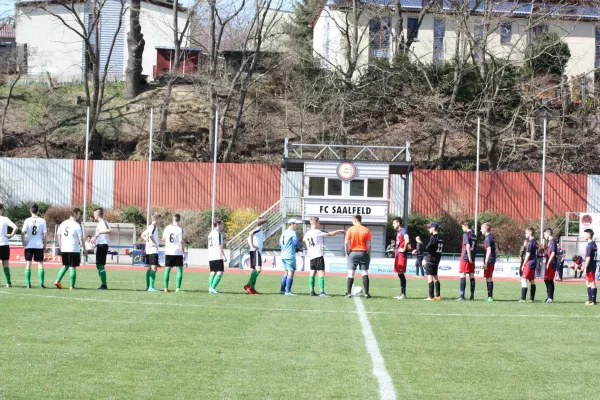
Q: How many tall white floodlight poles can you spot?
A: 5